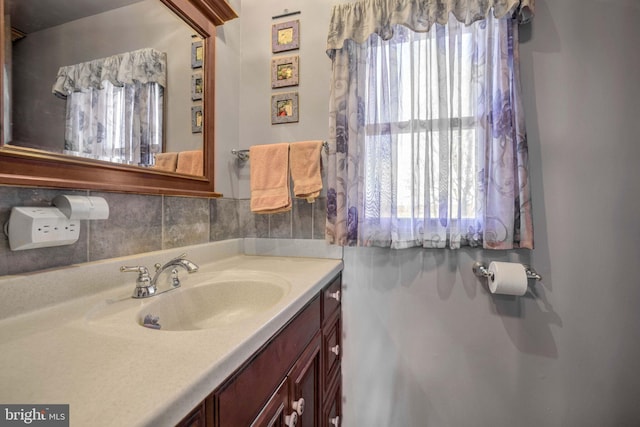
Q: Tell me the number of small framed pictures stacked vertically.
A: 3